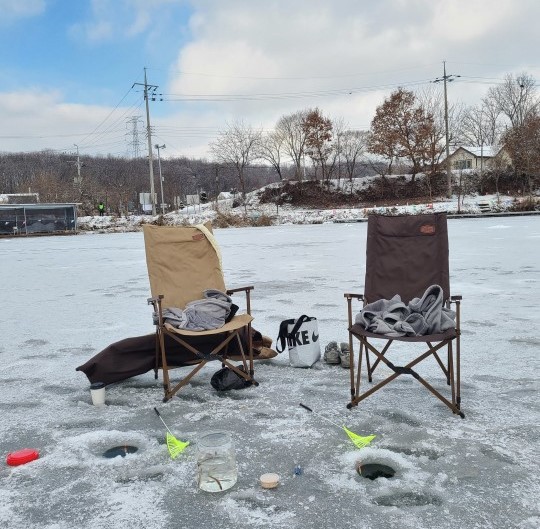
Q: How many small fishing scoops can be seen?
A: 2